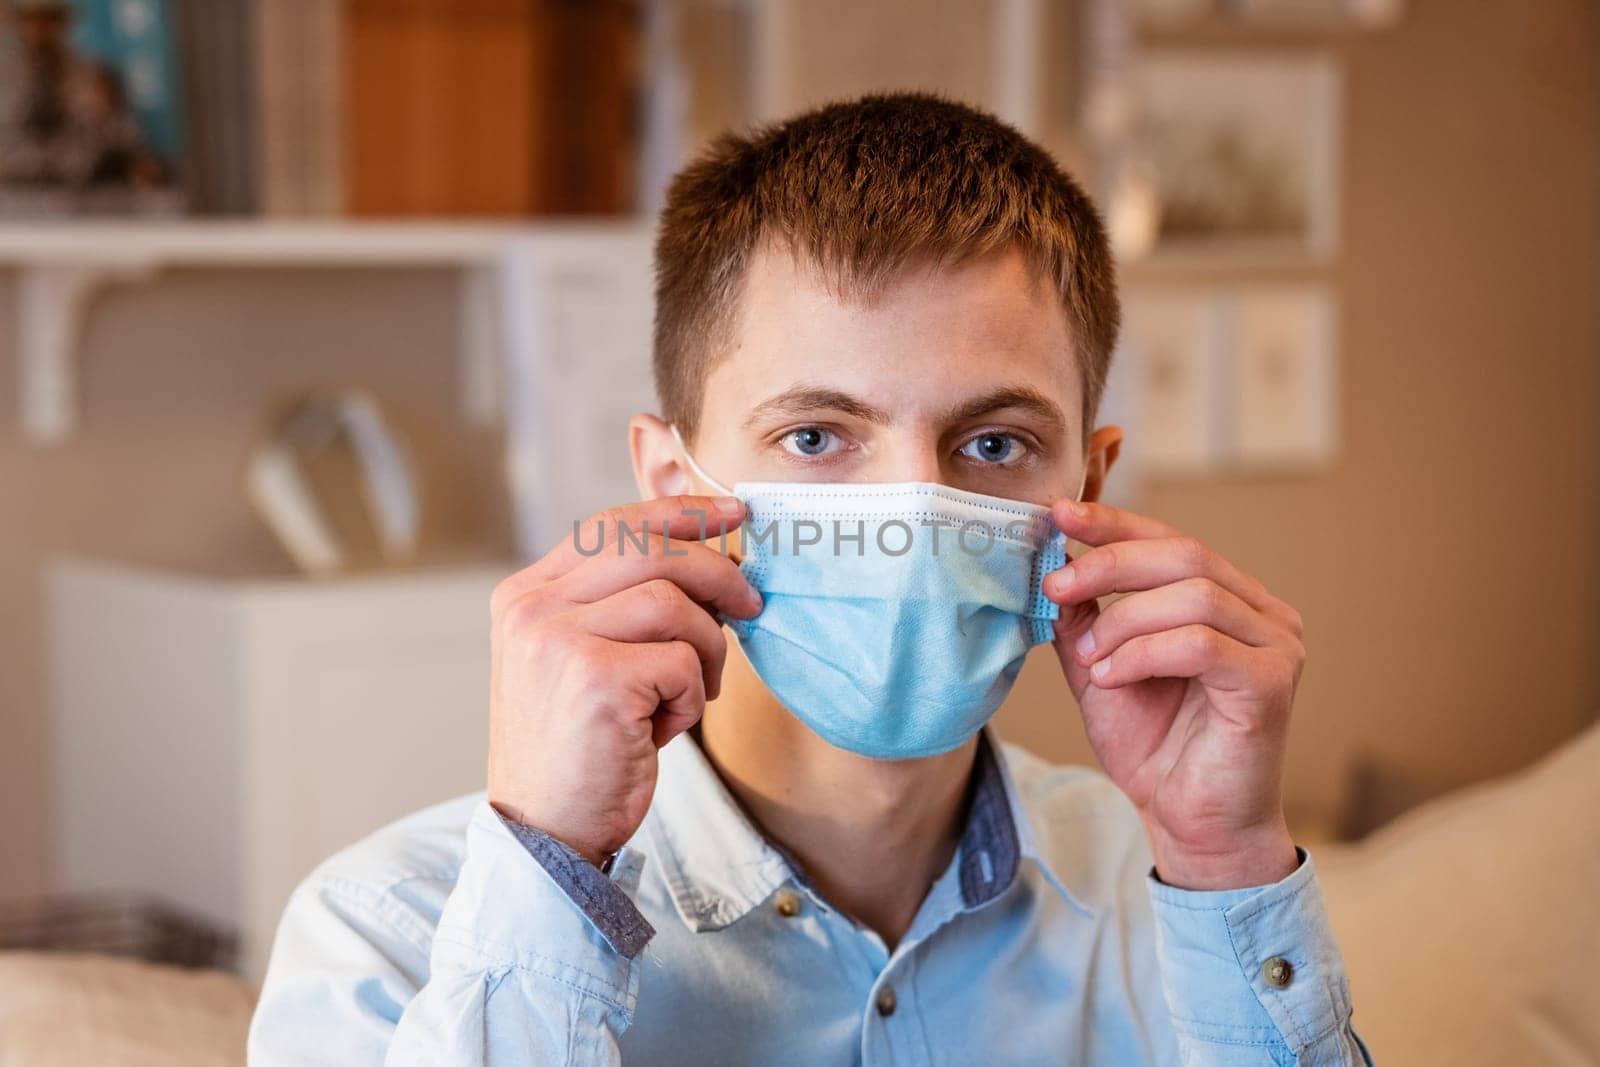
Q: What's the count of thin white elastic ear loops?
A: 2